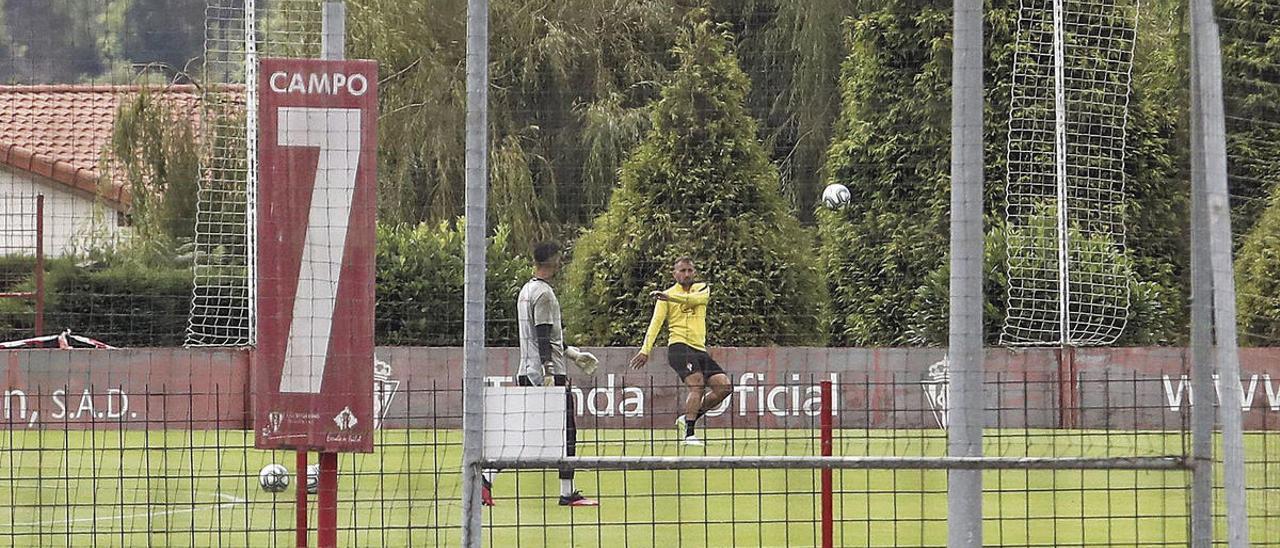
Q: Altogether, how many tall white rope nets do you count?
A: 2